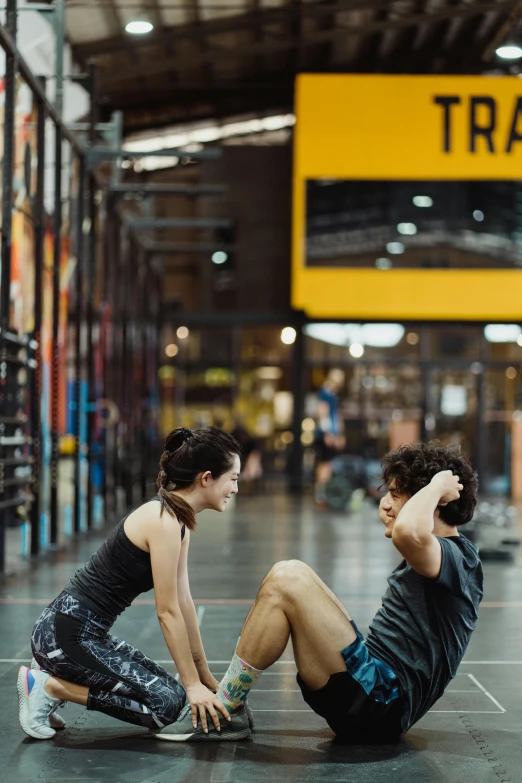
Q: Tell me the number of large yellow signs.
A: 1